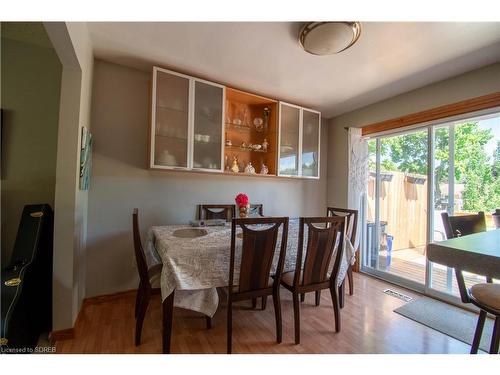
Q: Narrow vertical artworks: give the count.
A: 1